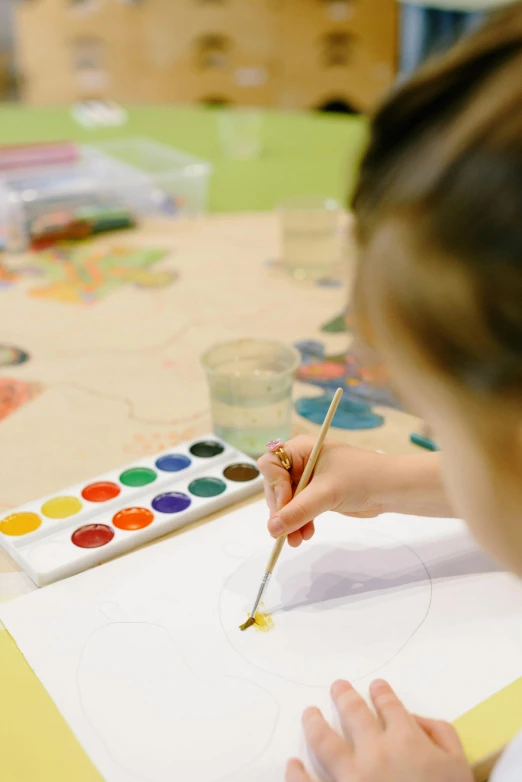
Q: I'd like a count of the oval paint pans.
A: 12